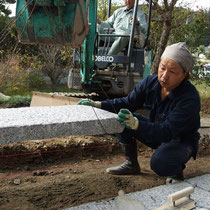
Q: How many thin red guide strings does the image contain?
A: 2